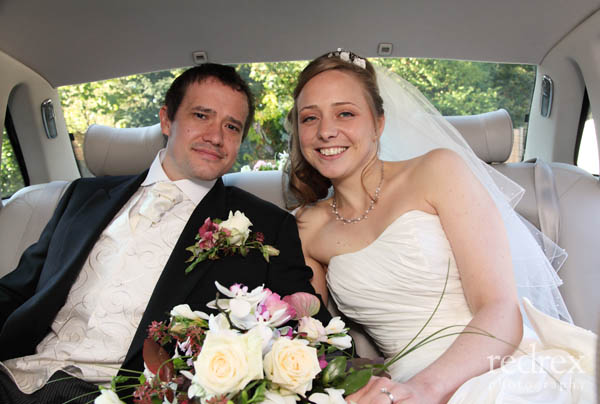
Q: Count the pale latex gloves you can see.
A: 0